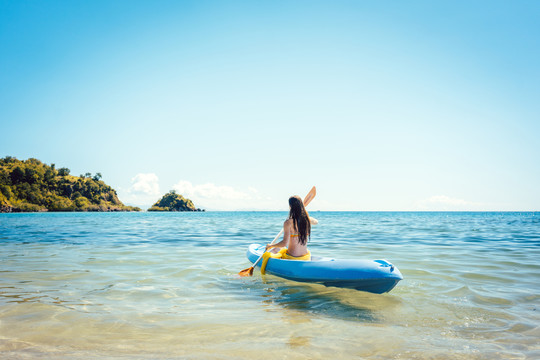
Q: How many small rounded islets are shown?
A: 1